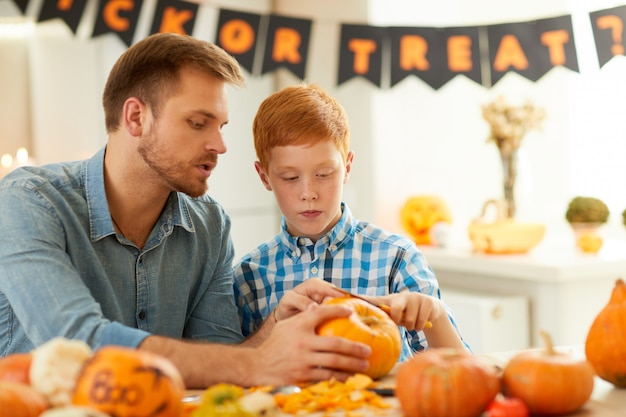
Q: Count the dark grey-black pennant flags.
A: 12